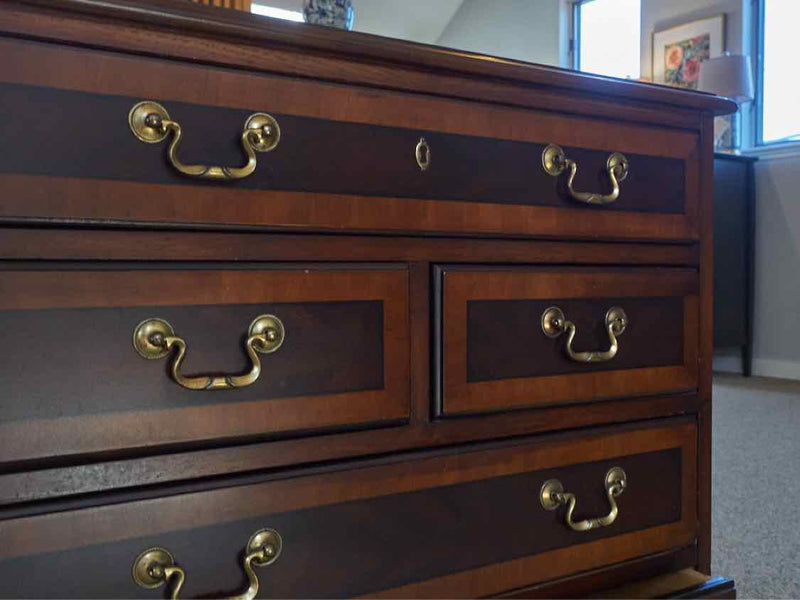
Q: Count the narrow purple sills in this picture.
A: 0